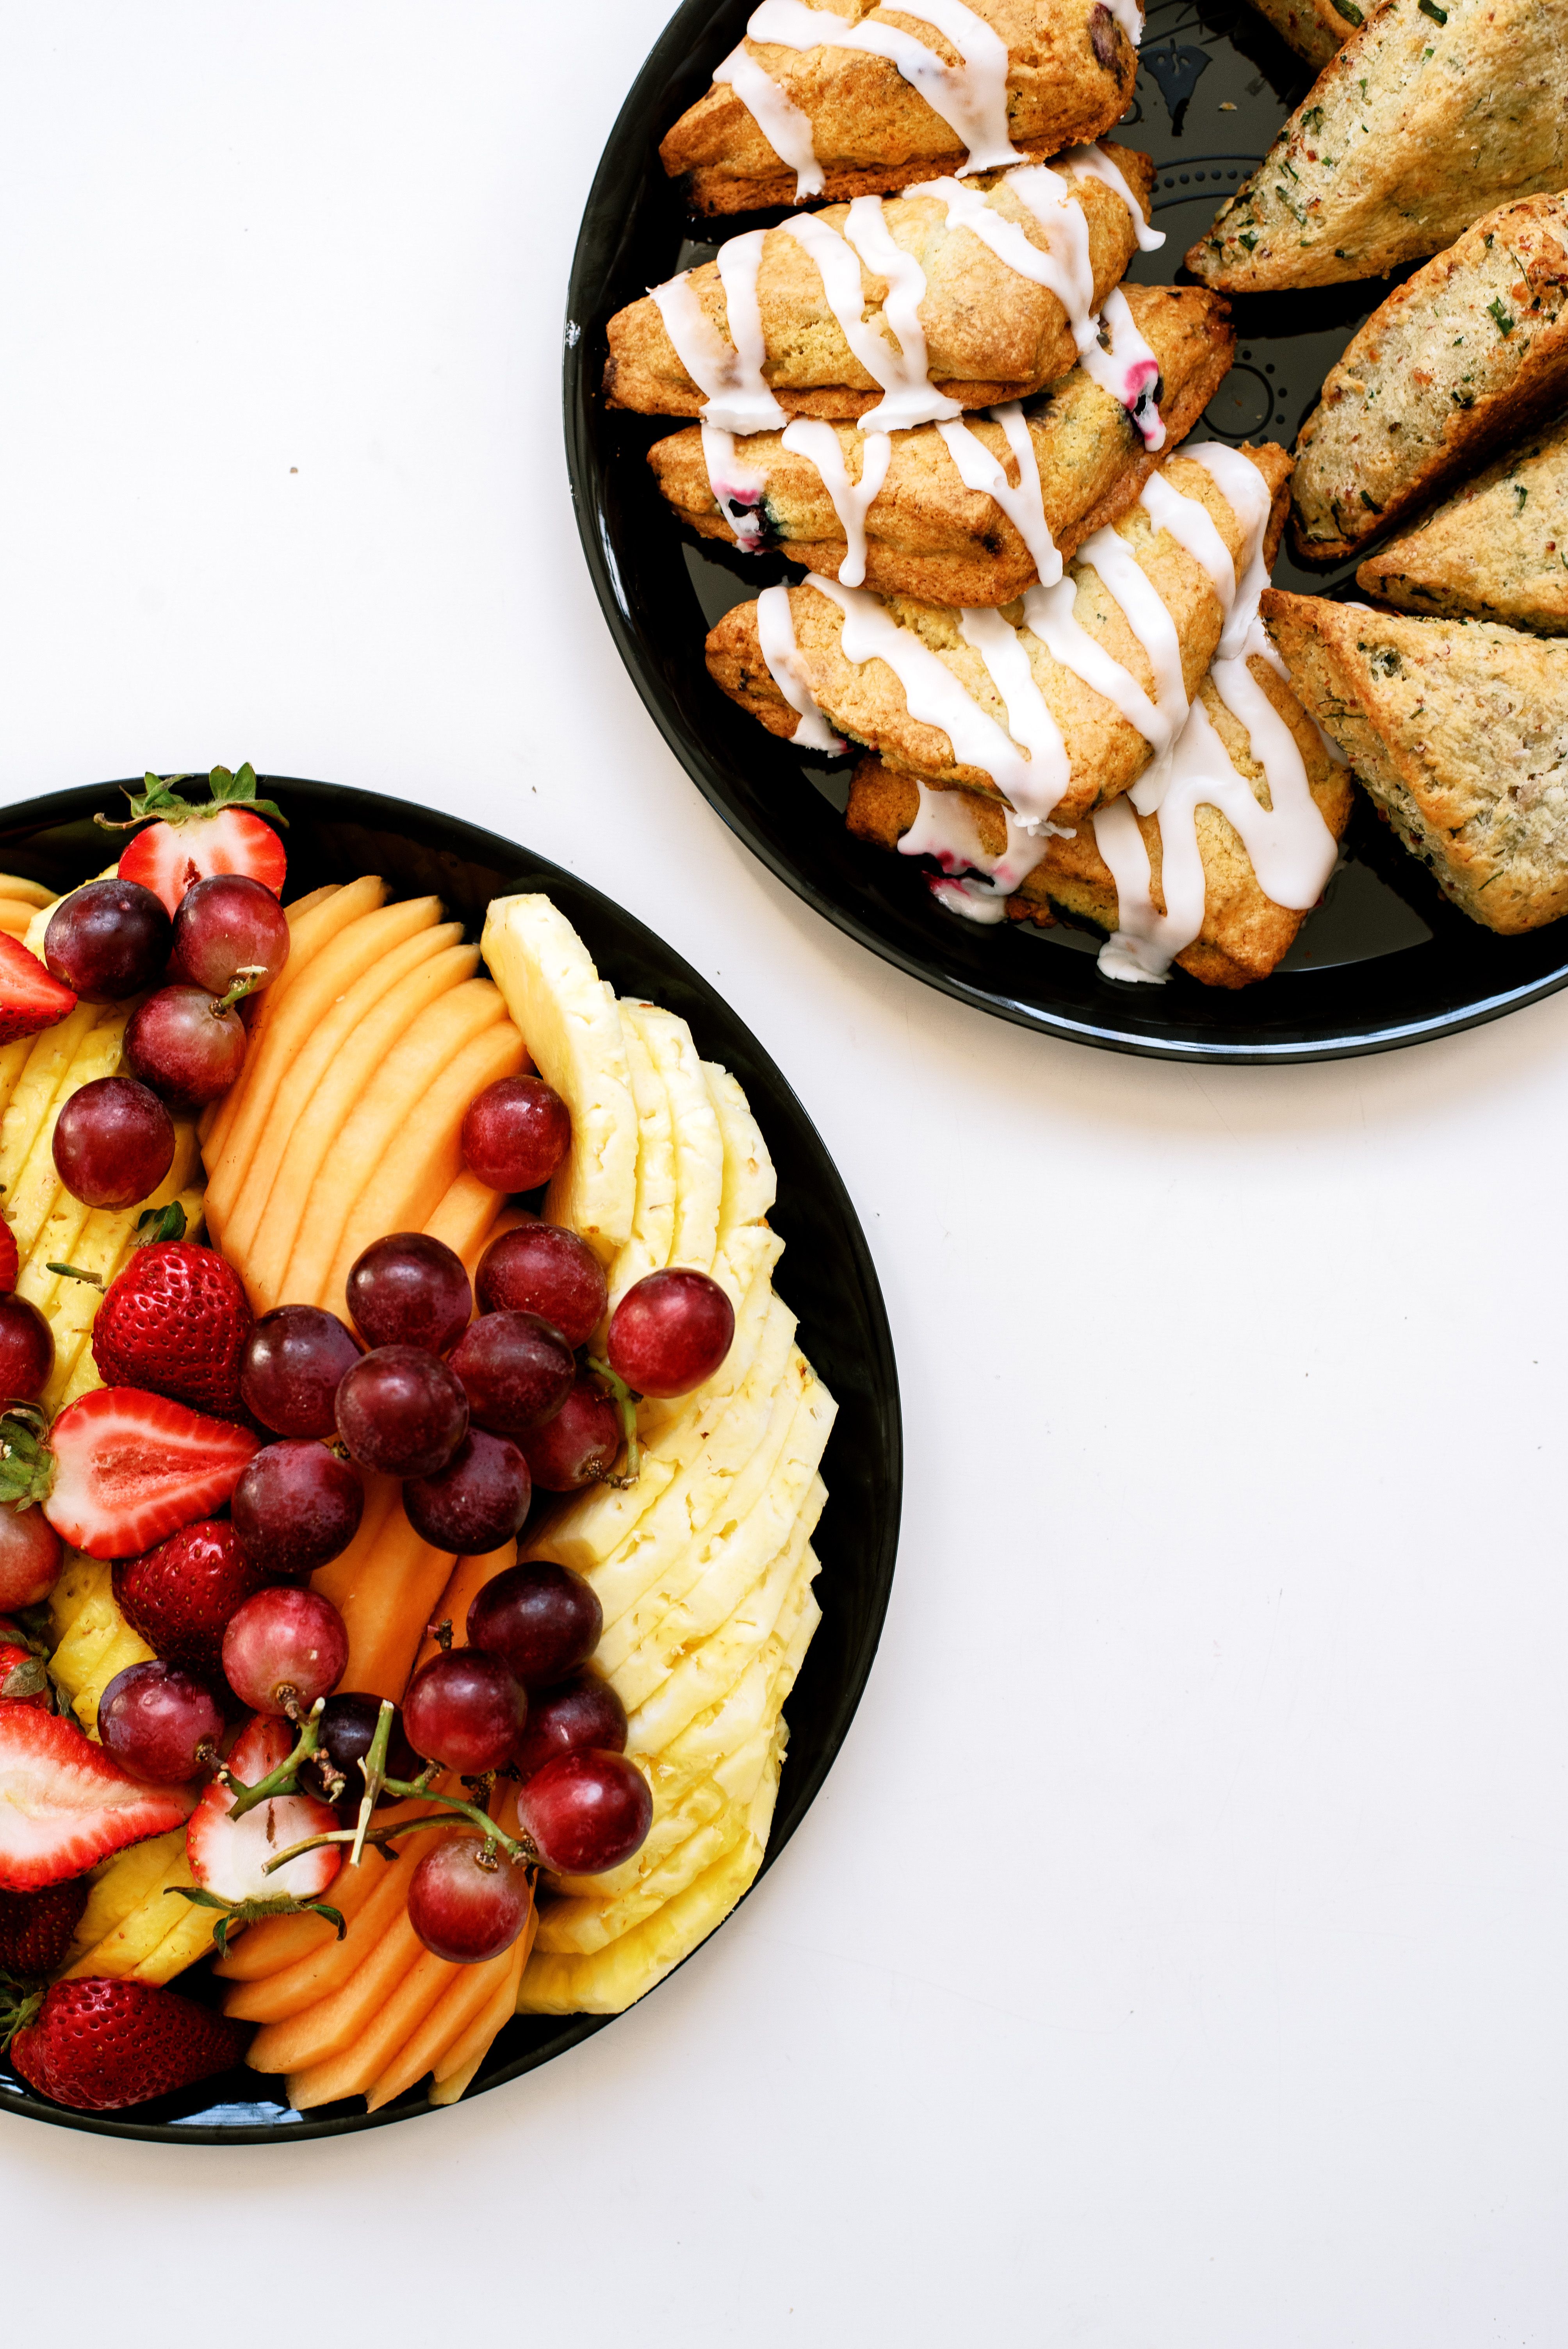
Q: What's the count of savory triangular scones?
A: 5